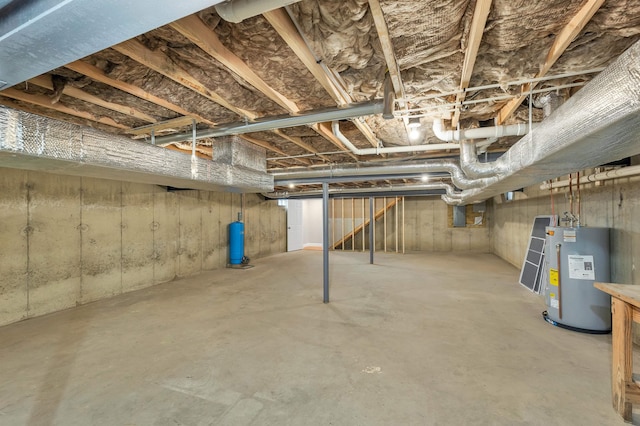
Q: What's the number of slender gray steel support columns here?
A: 2